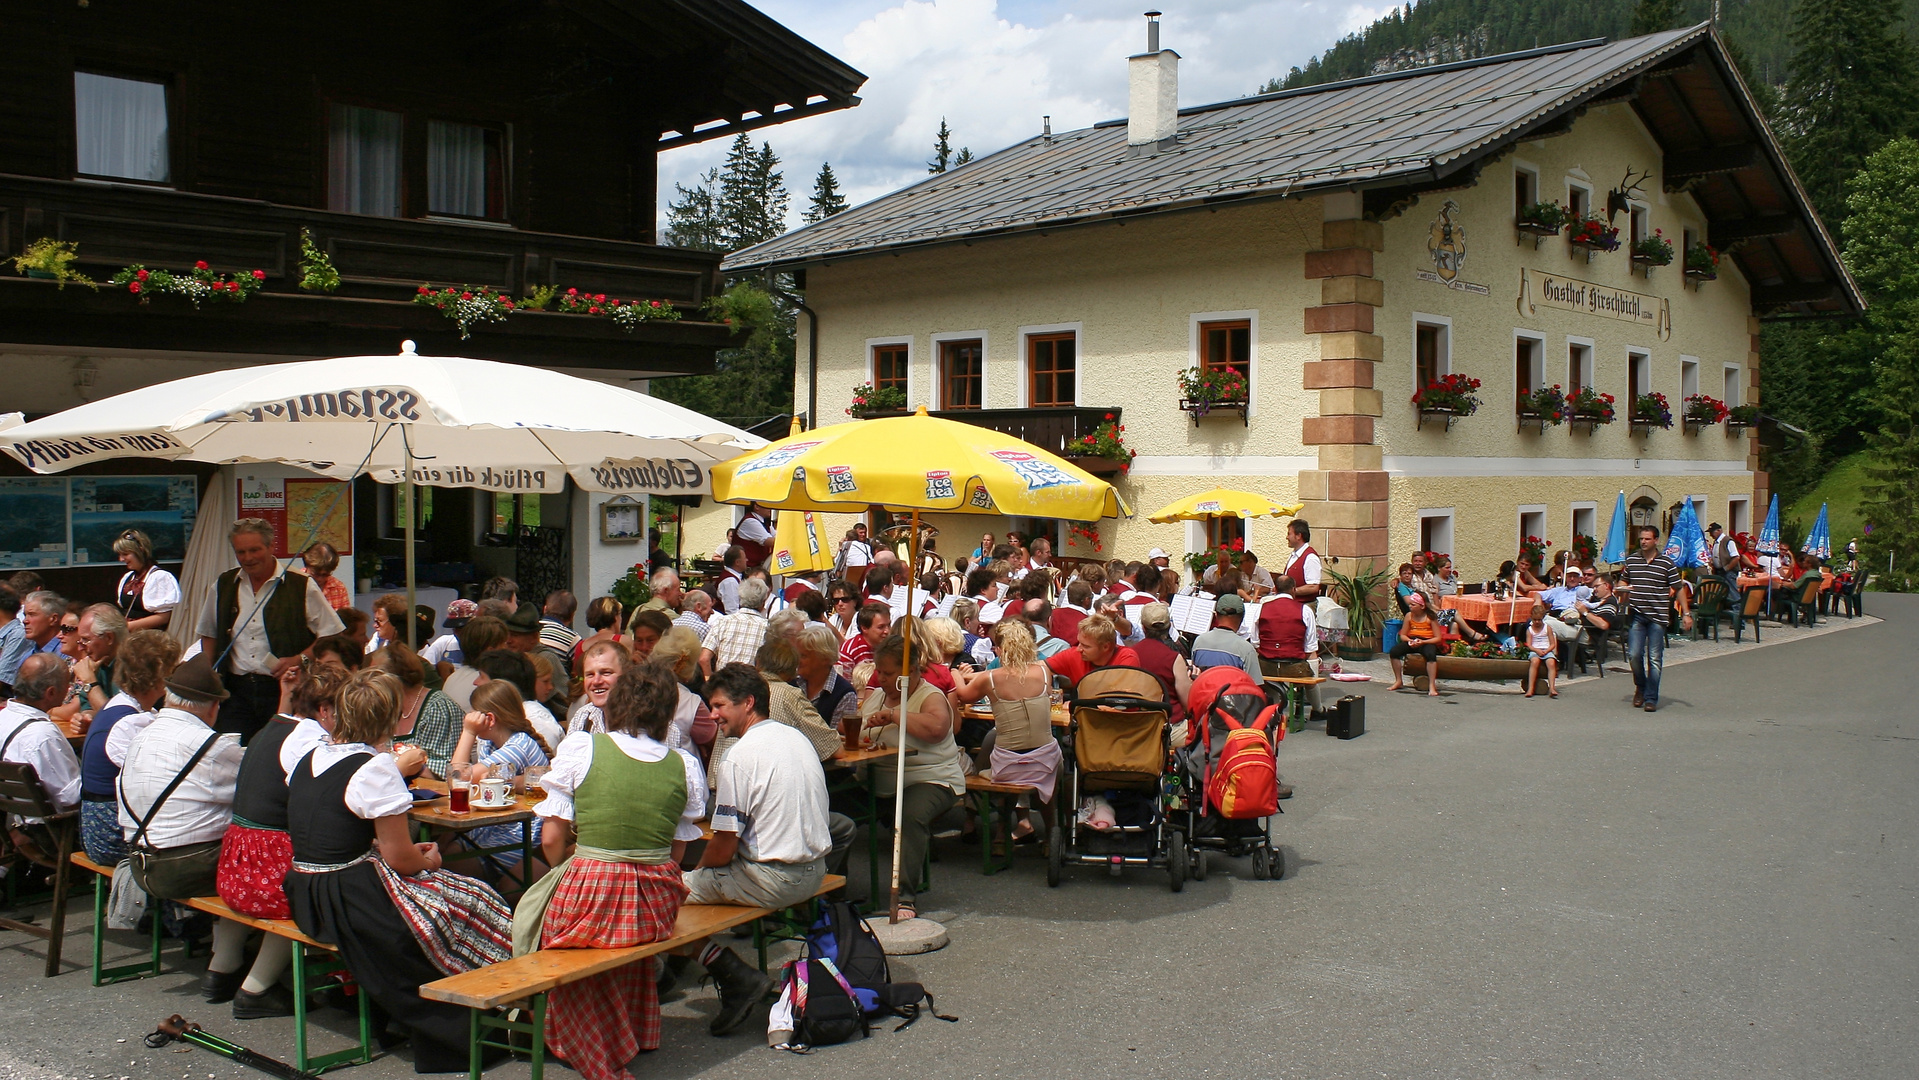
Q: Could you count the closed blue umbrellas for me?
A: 4